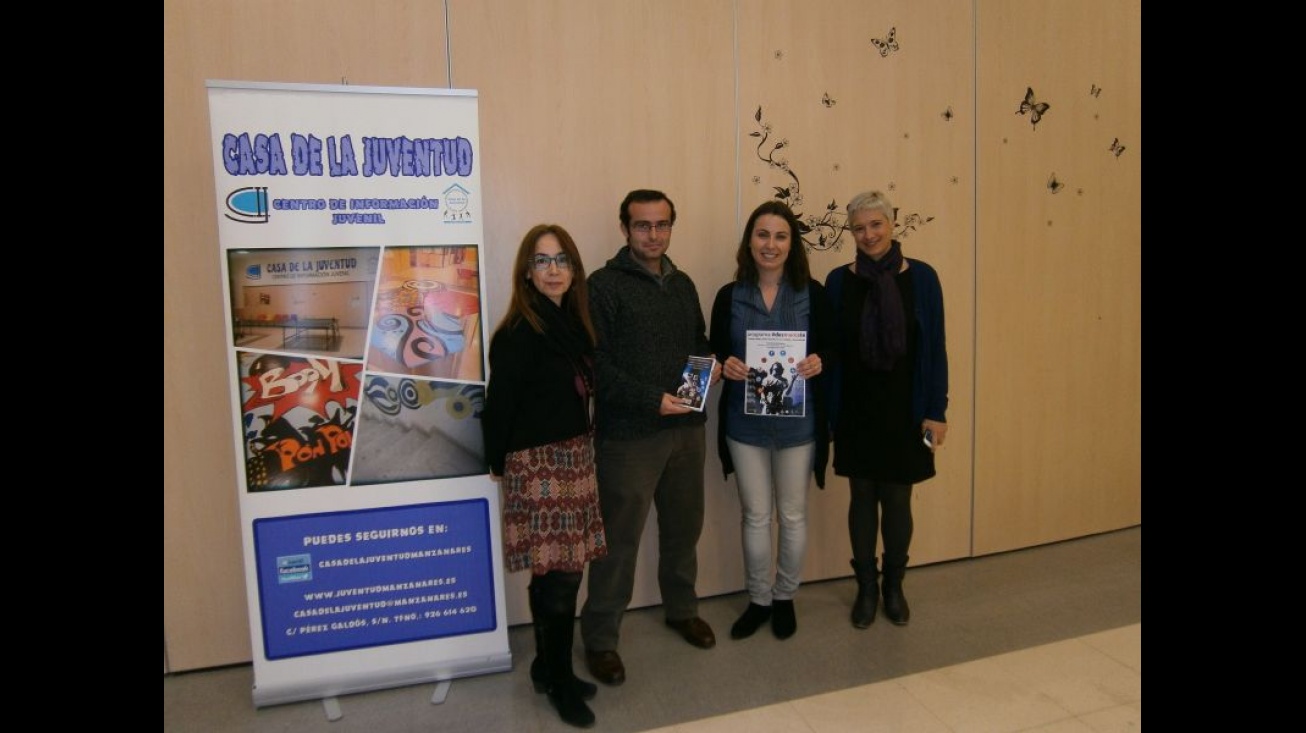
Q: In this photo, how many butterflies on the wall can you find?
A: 7